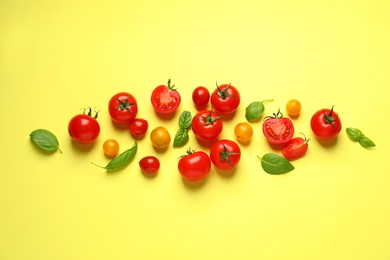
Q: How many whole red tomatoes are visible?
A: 10